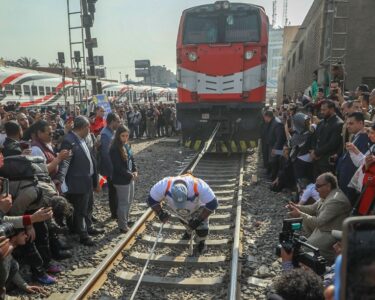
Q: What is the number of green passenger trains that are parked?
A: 0